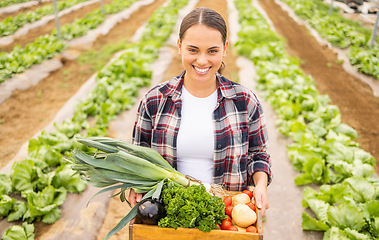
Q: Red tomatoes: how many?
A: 9